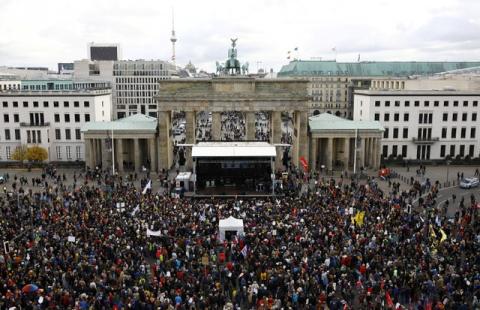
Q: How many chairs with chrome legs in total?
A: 0